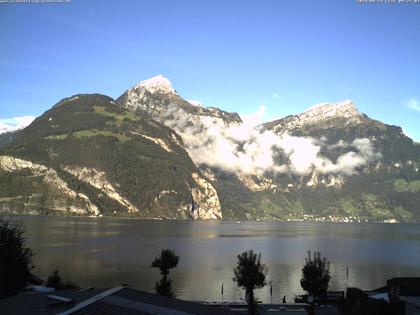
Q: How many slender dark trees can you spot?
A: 3